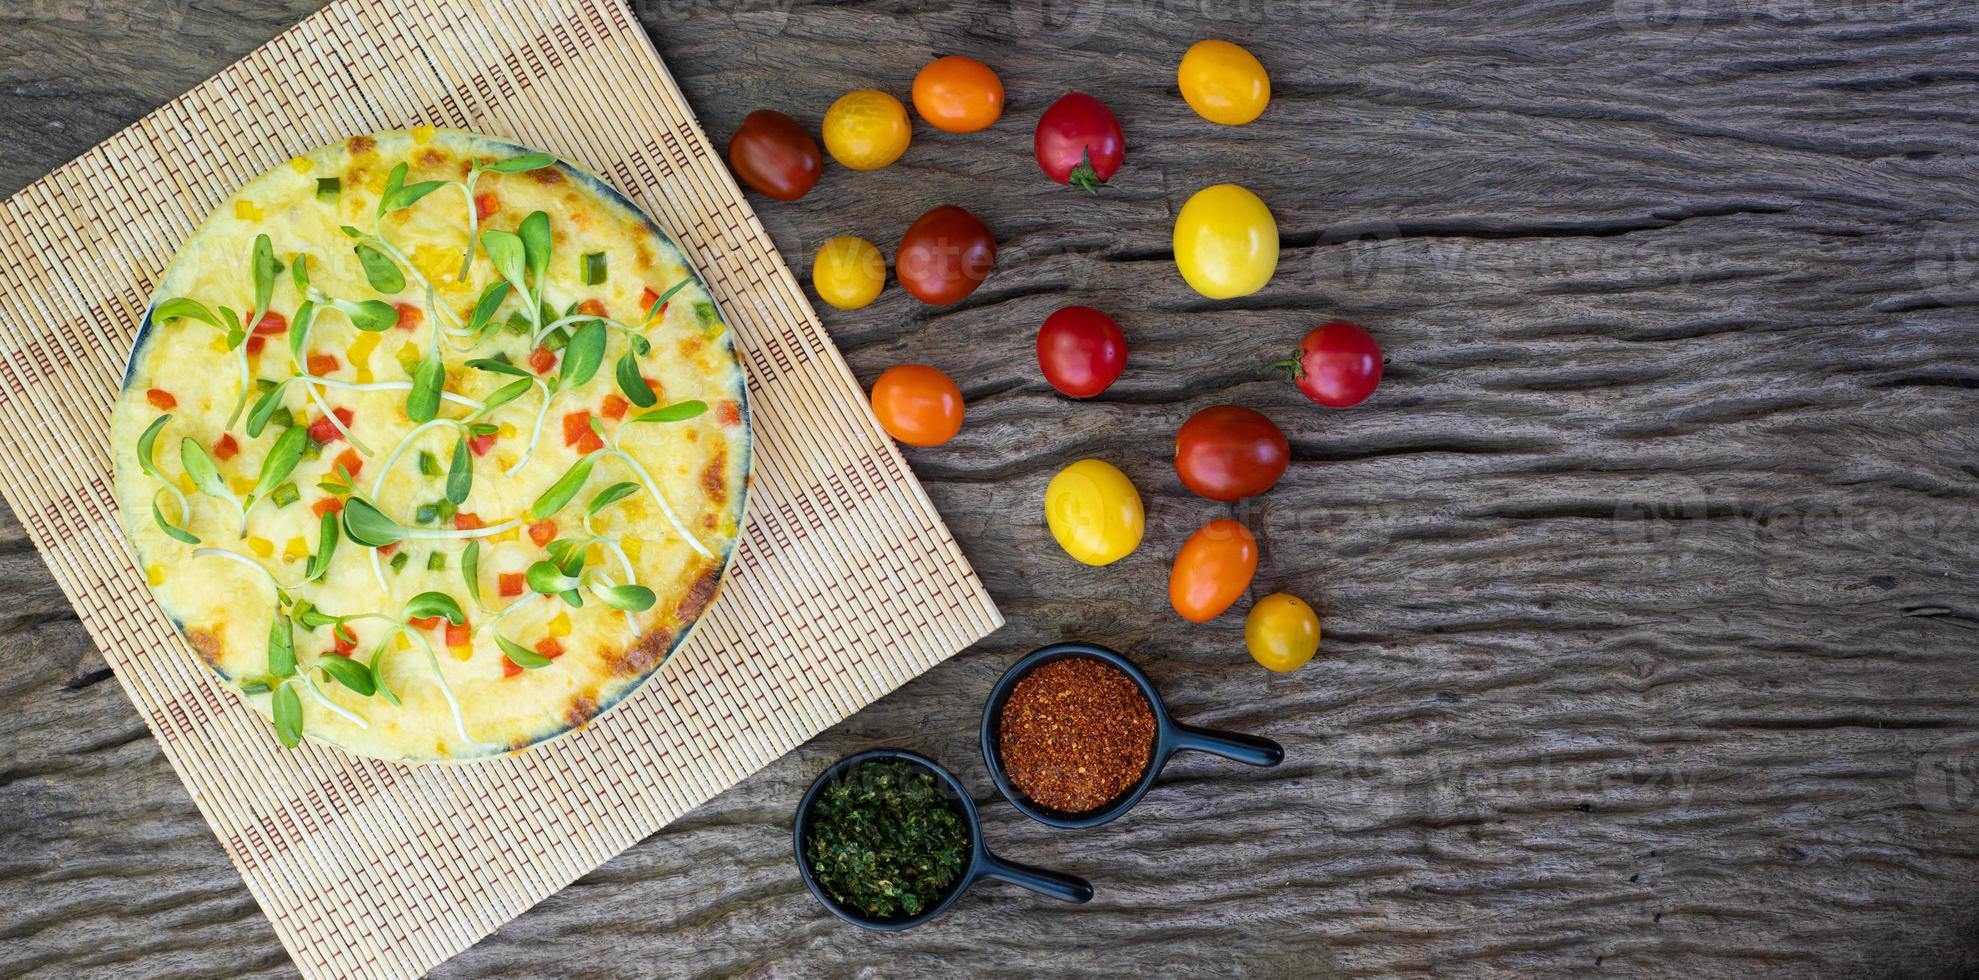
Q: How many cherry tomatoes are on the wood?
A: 15